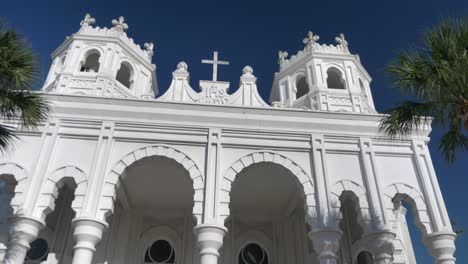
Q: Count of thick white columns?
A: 6